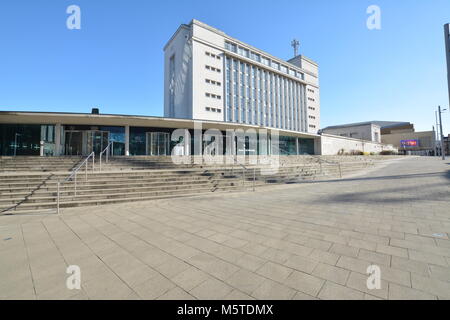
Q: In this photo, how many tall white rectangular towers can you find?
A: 1